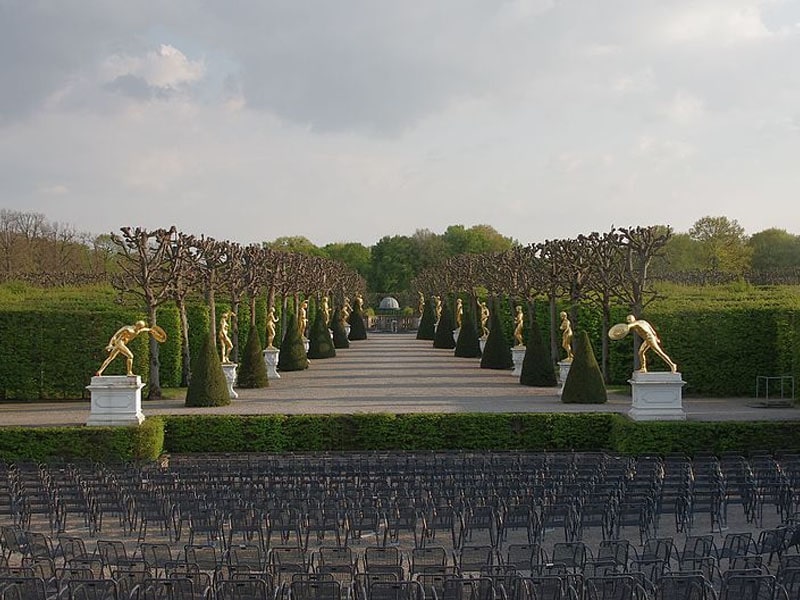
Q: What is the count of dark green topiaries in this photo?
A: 12